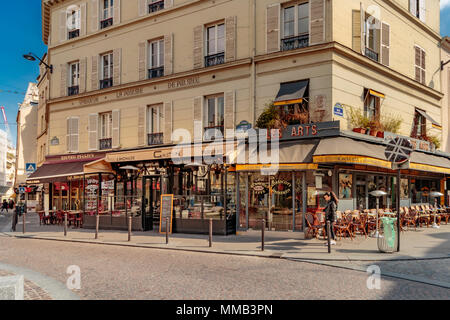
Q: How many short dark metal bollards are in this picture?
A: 8